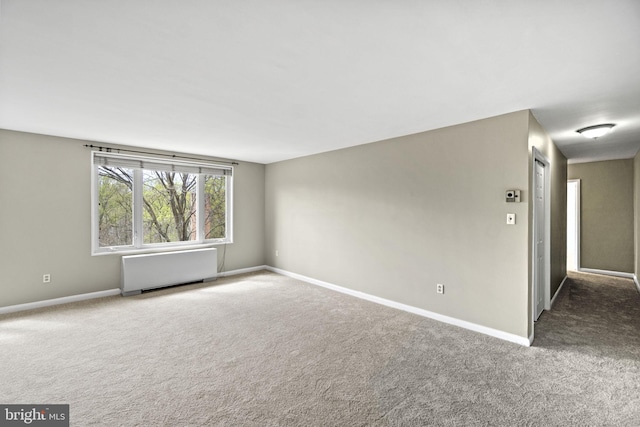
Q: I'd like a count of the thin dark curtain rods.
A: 1